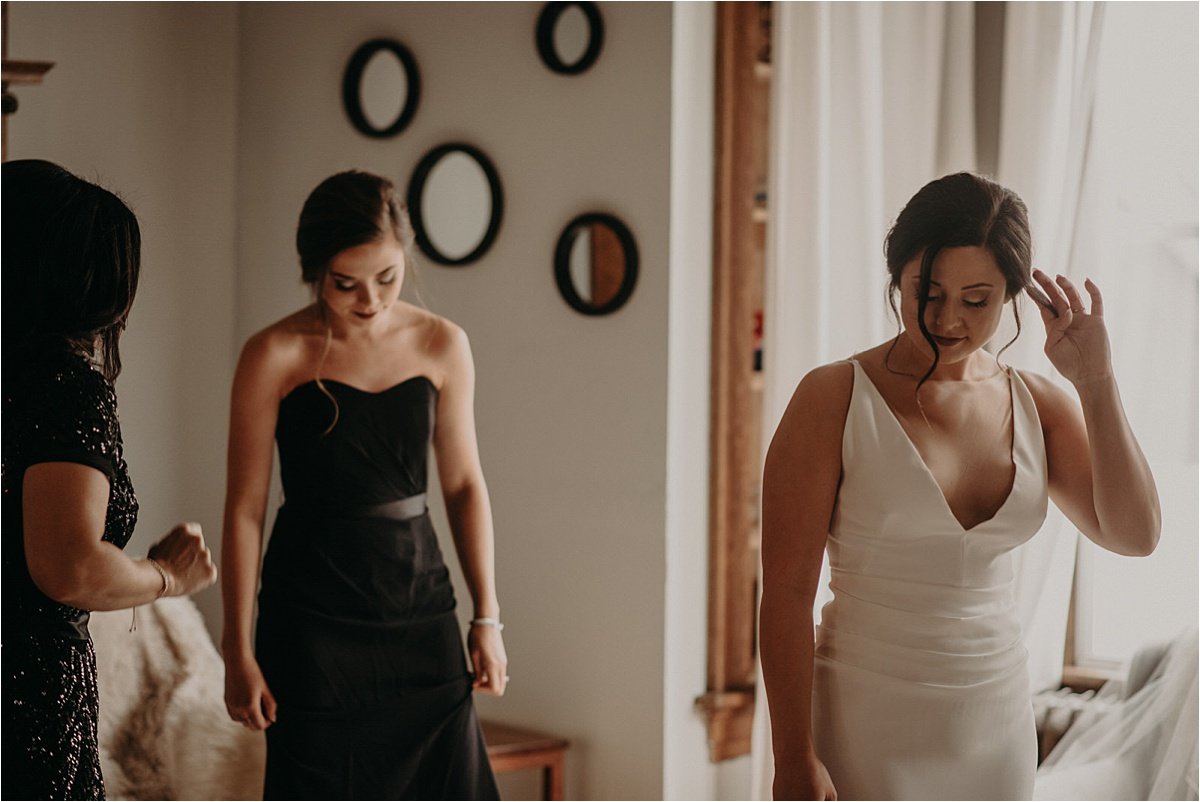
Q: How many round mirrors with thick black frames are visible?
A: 4